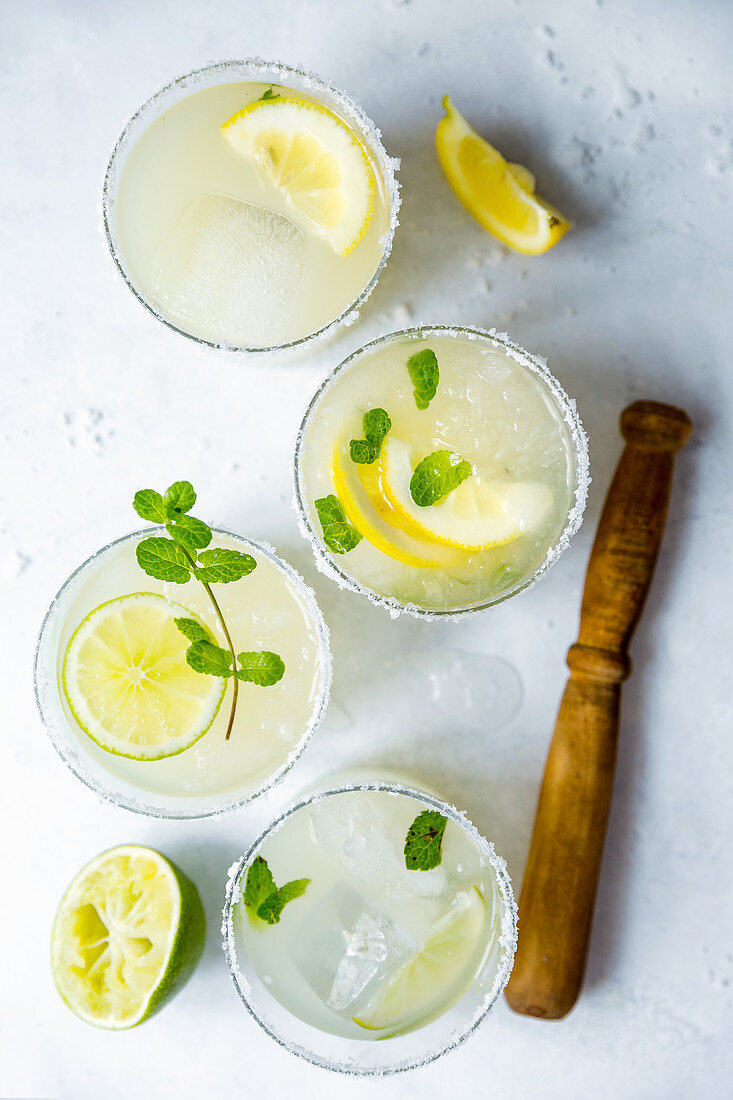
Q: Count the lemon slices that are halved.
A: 3